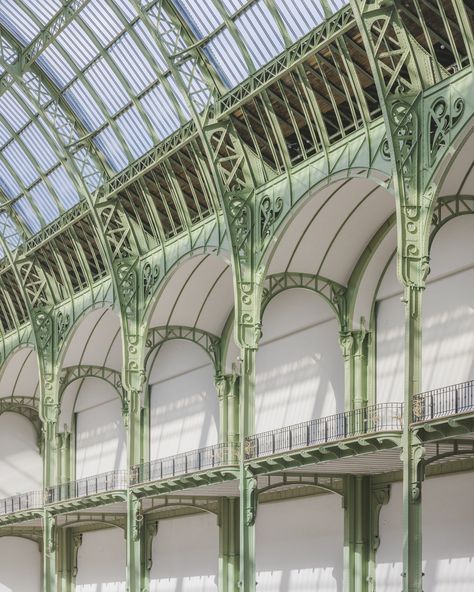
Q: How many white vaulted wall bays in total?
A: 5